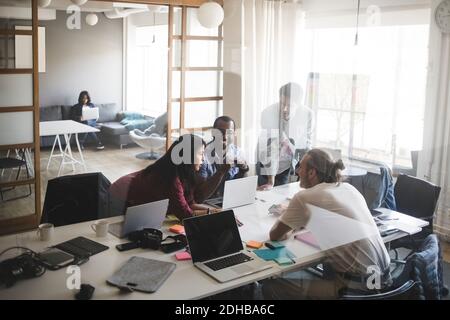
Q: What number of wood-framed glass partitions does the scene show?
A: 2